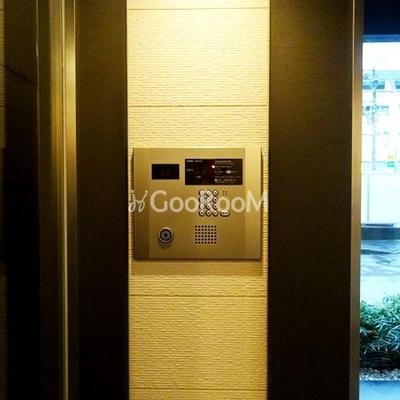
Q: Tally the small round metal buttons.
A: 12